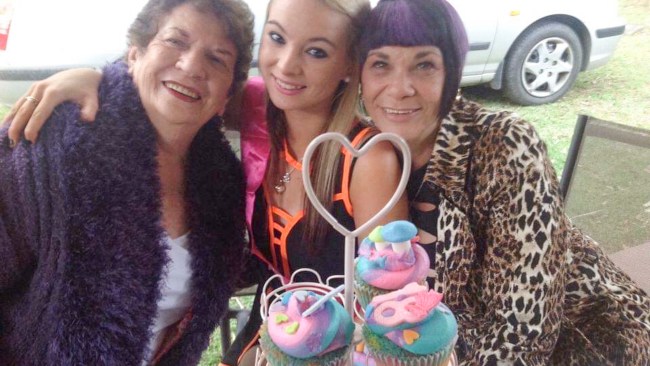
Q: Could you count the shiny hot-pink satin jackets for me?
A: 0